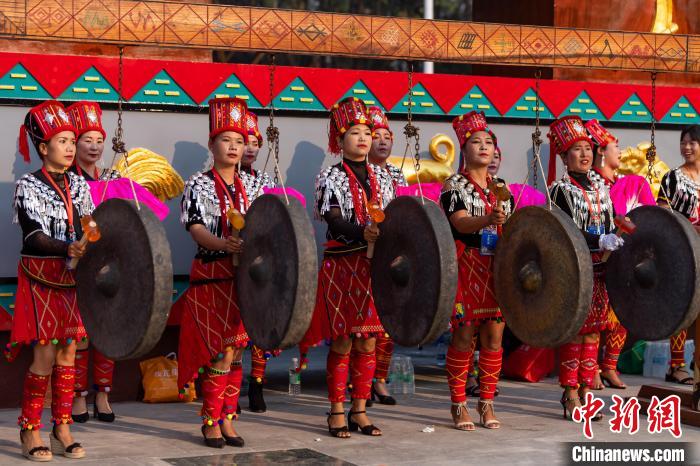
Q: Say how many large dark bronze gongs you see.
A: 5